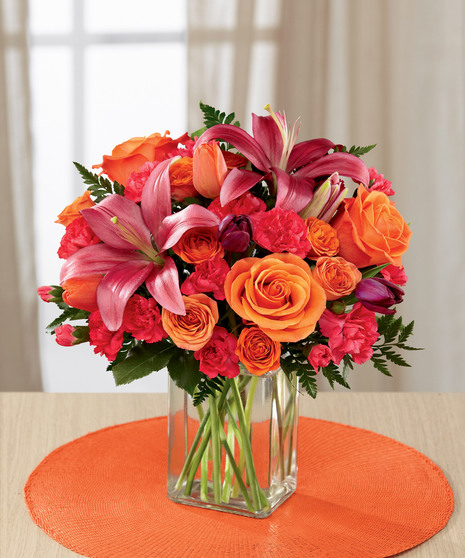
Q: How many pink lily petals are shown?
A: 12